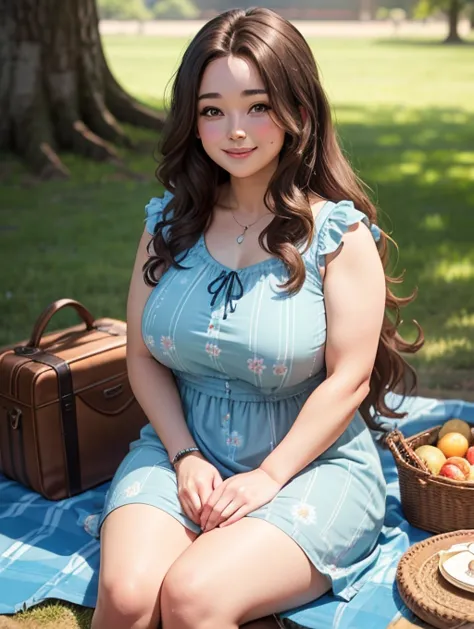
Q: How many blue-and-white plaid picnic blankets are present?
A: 1